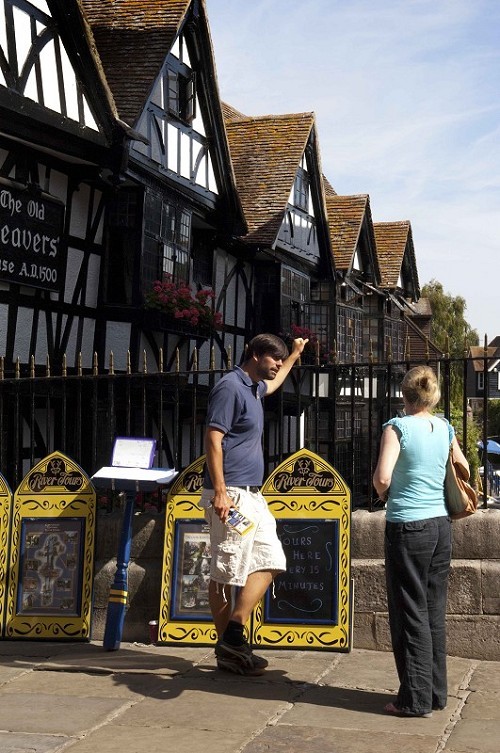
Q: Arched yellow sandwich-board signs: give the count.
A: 4